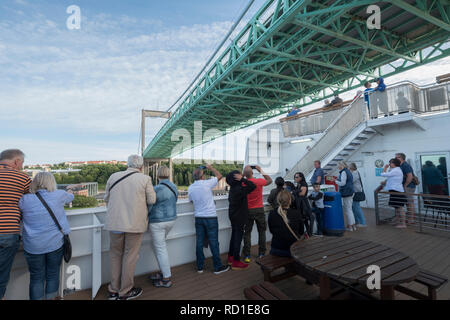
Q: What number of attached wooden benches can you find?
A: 3